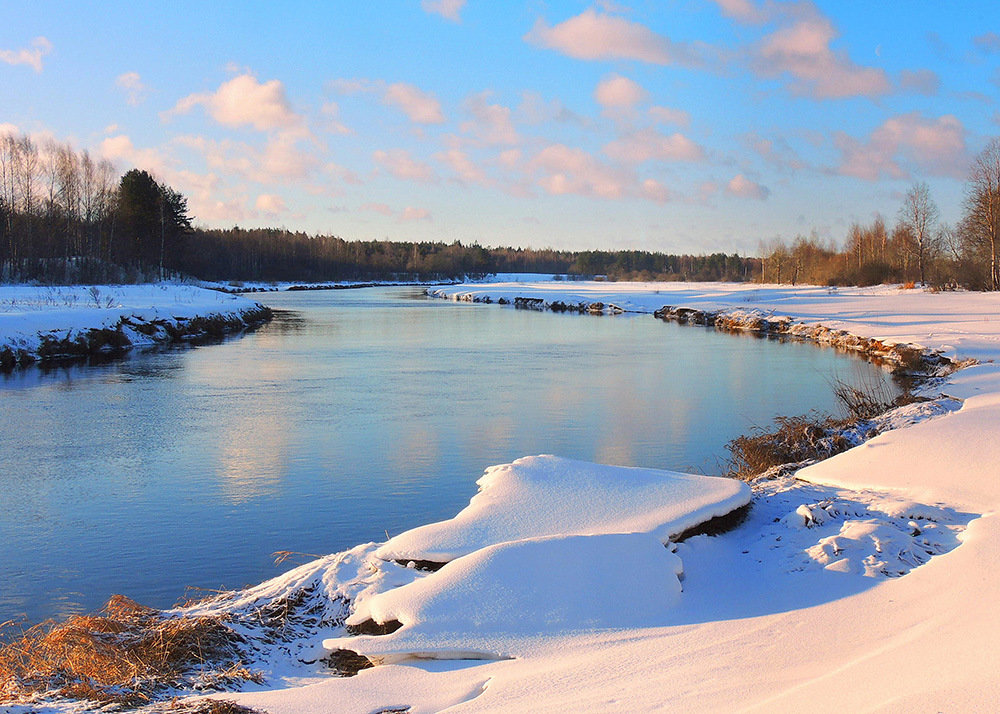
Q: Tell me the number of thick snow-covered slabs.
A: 2